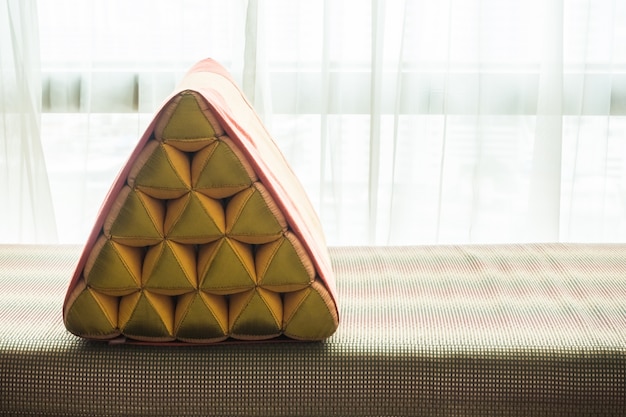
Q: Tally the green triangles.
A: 15